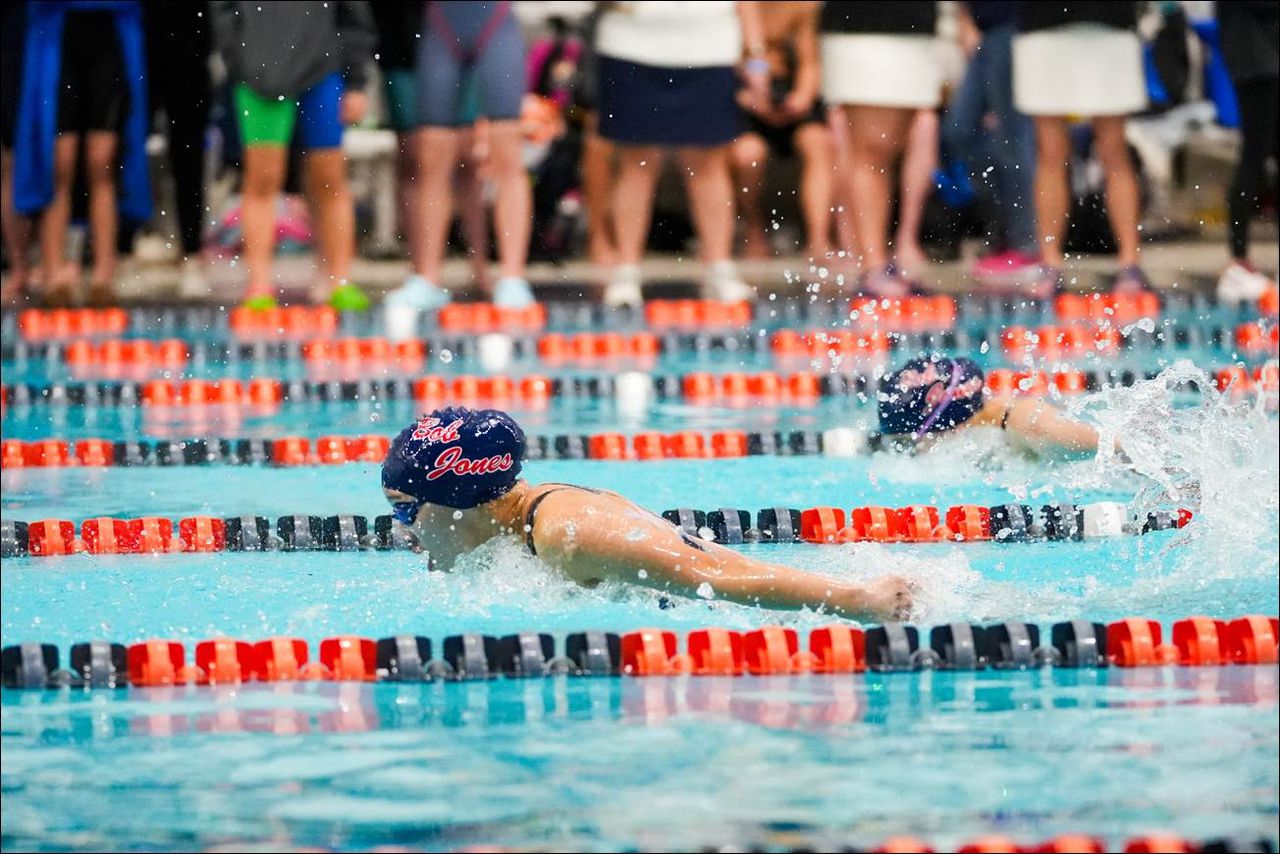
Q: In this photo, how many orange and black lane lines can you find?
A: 7